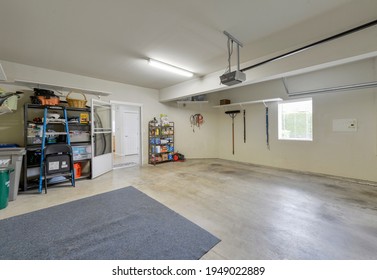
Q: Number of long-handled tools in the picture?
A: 3